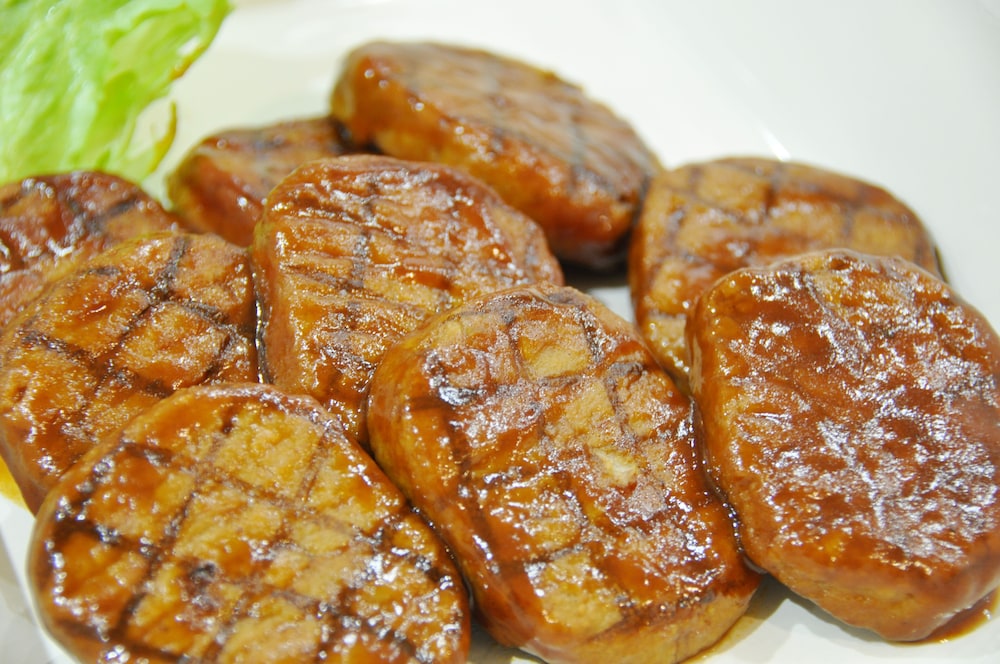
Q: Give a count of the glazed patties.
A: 9